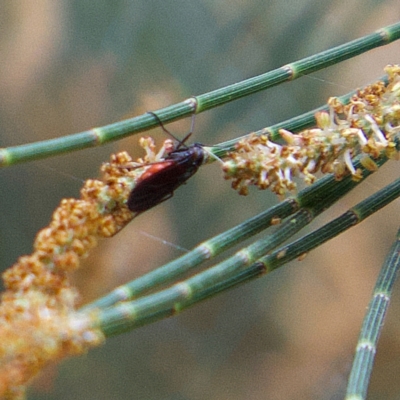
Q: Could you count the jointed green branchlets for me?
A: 6